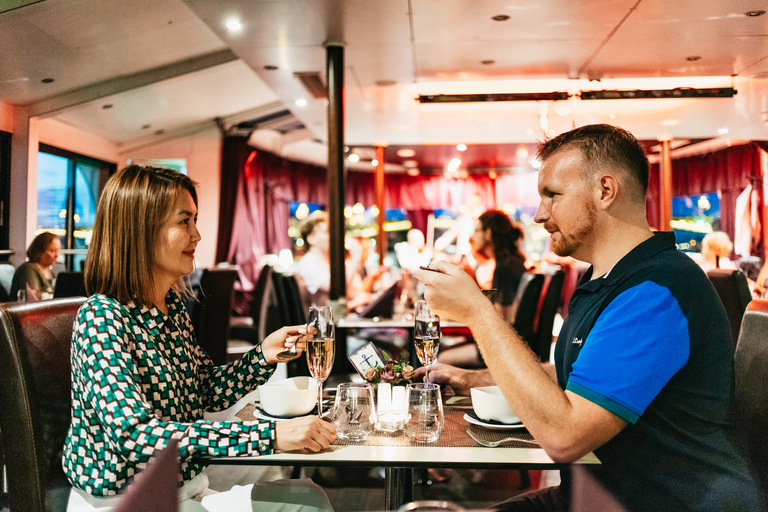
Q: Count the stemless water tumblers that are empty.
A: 2